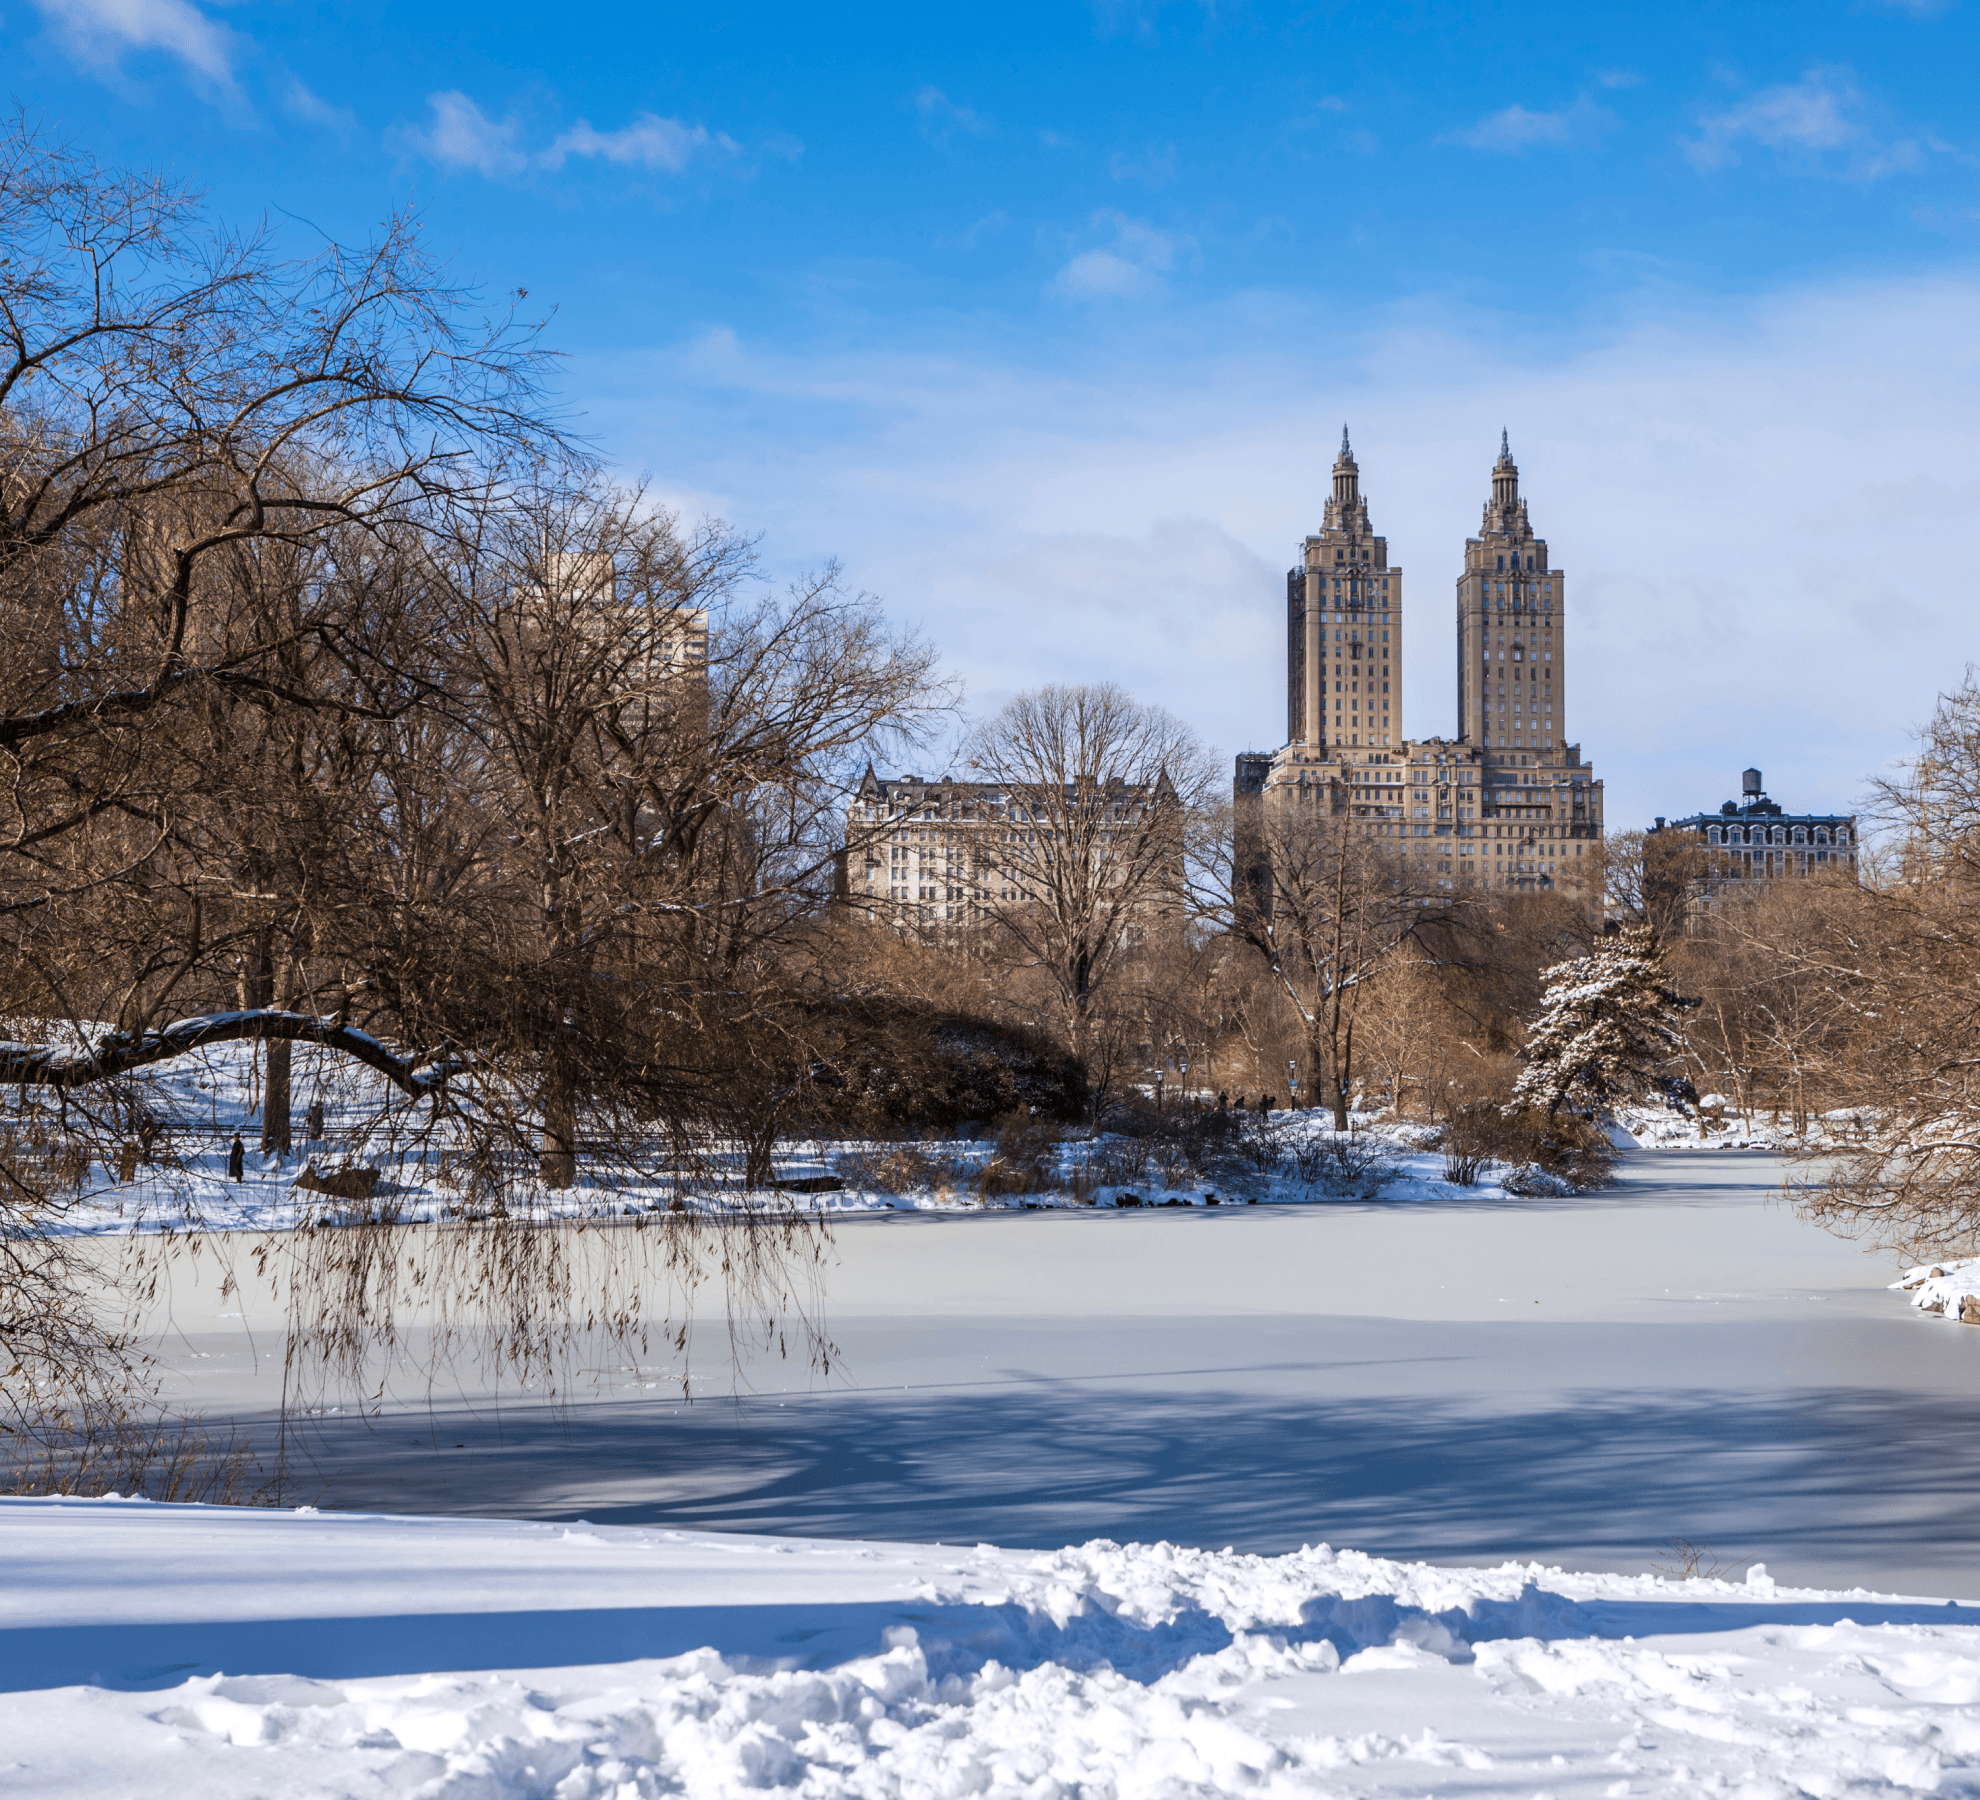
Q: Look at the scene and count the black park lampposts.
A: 3